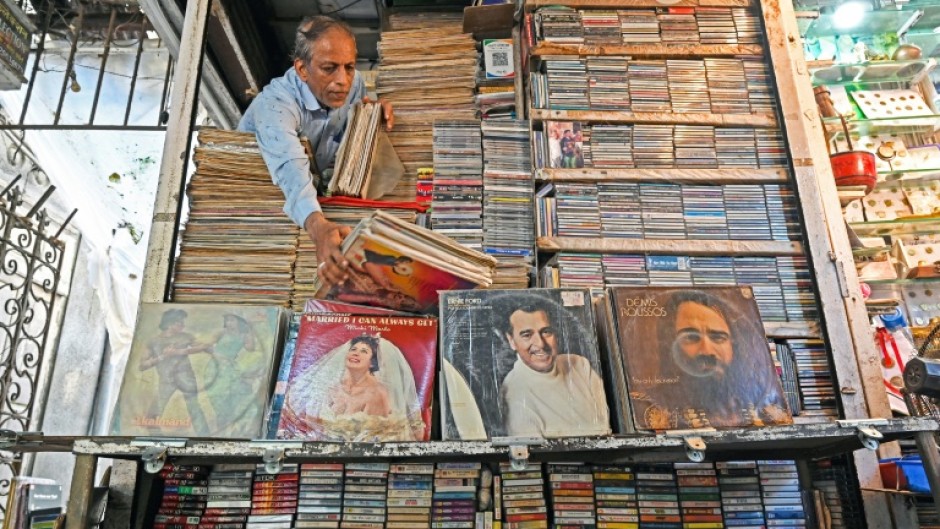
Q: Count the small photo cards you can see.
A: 1